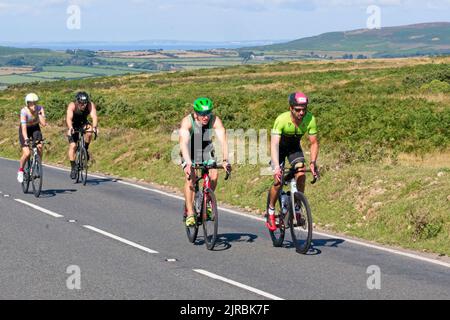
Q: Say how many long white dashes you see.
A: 3